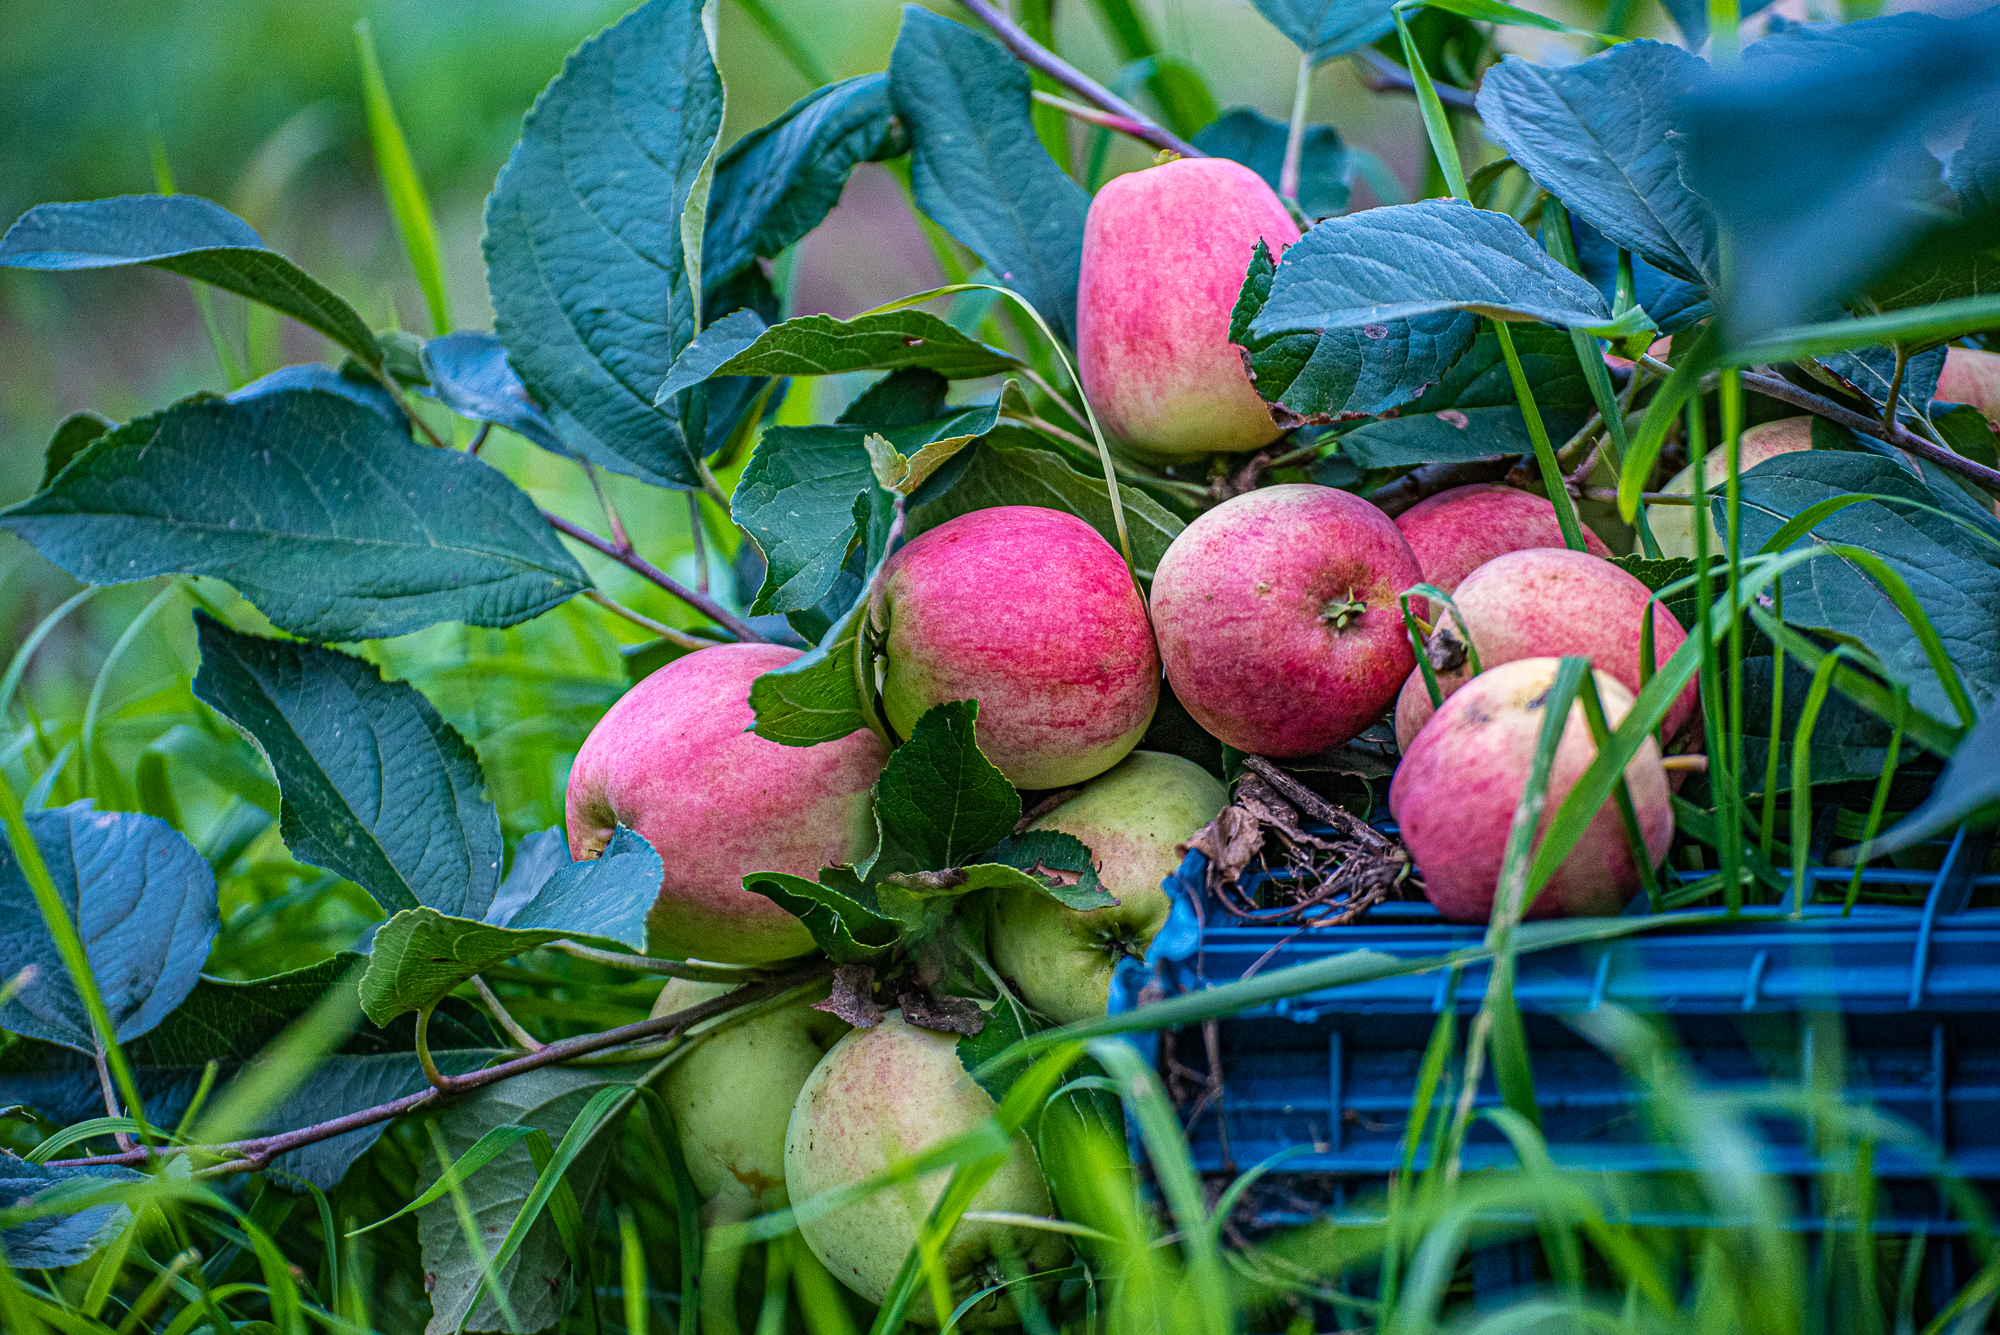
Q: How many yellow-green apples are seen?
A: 3